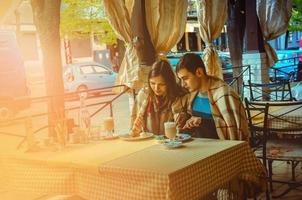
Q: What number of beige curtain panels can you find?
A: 4